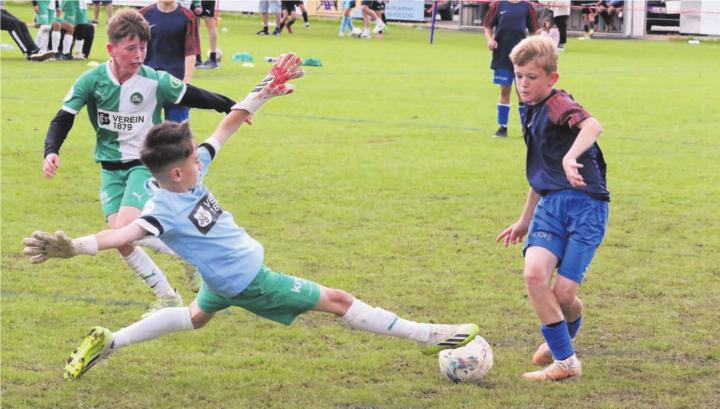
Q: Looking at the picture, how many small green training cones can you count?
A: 2